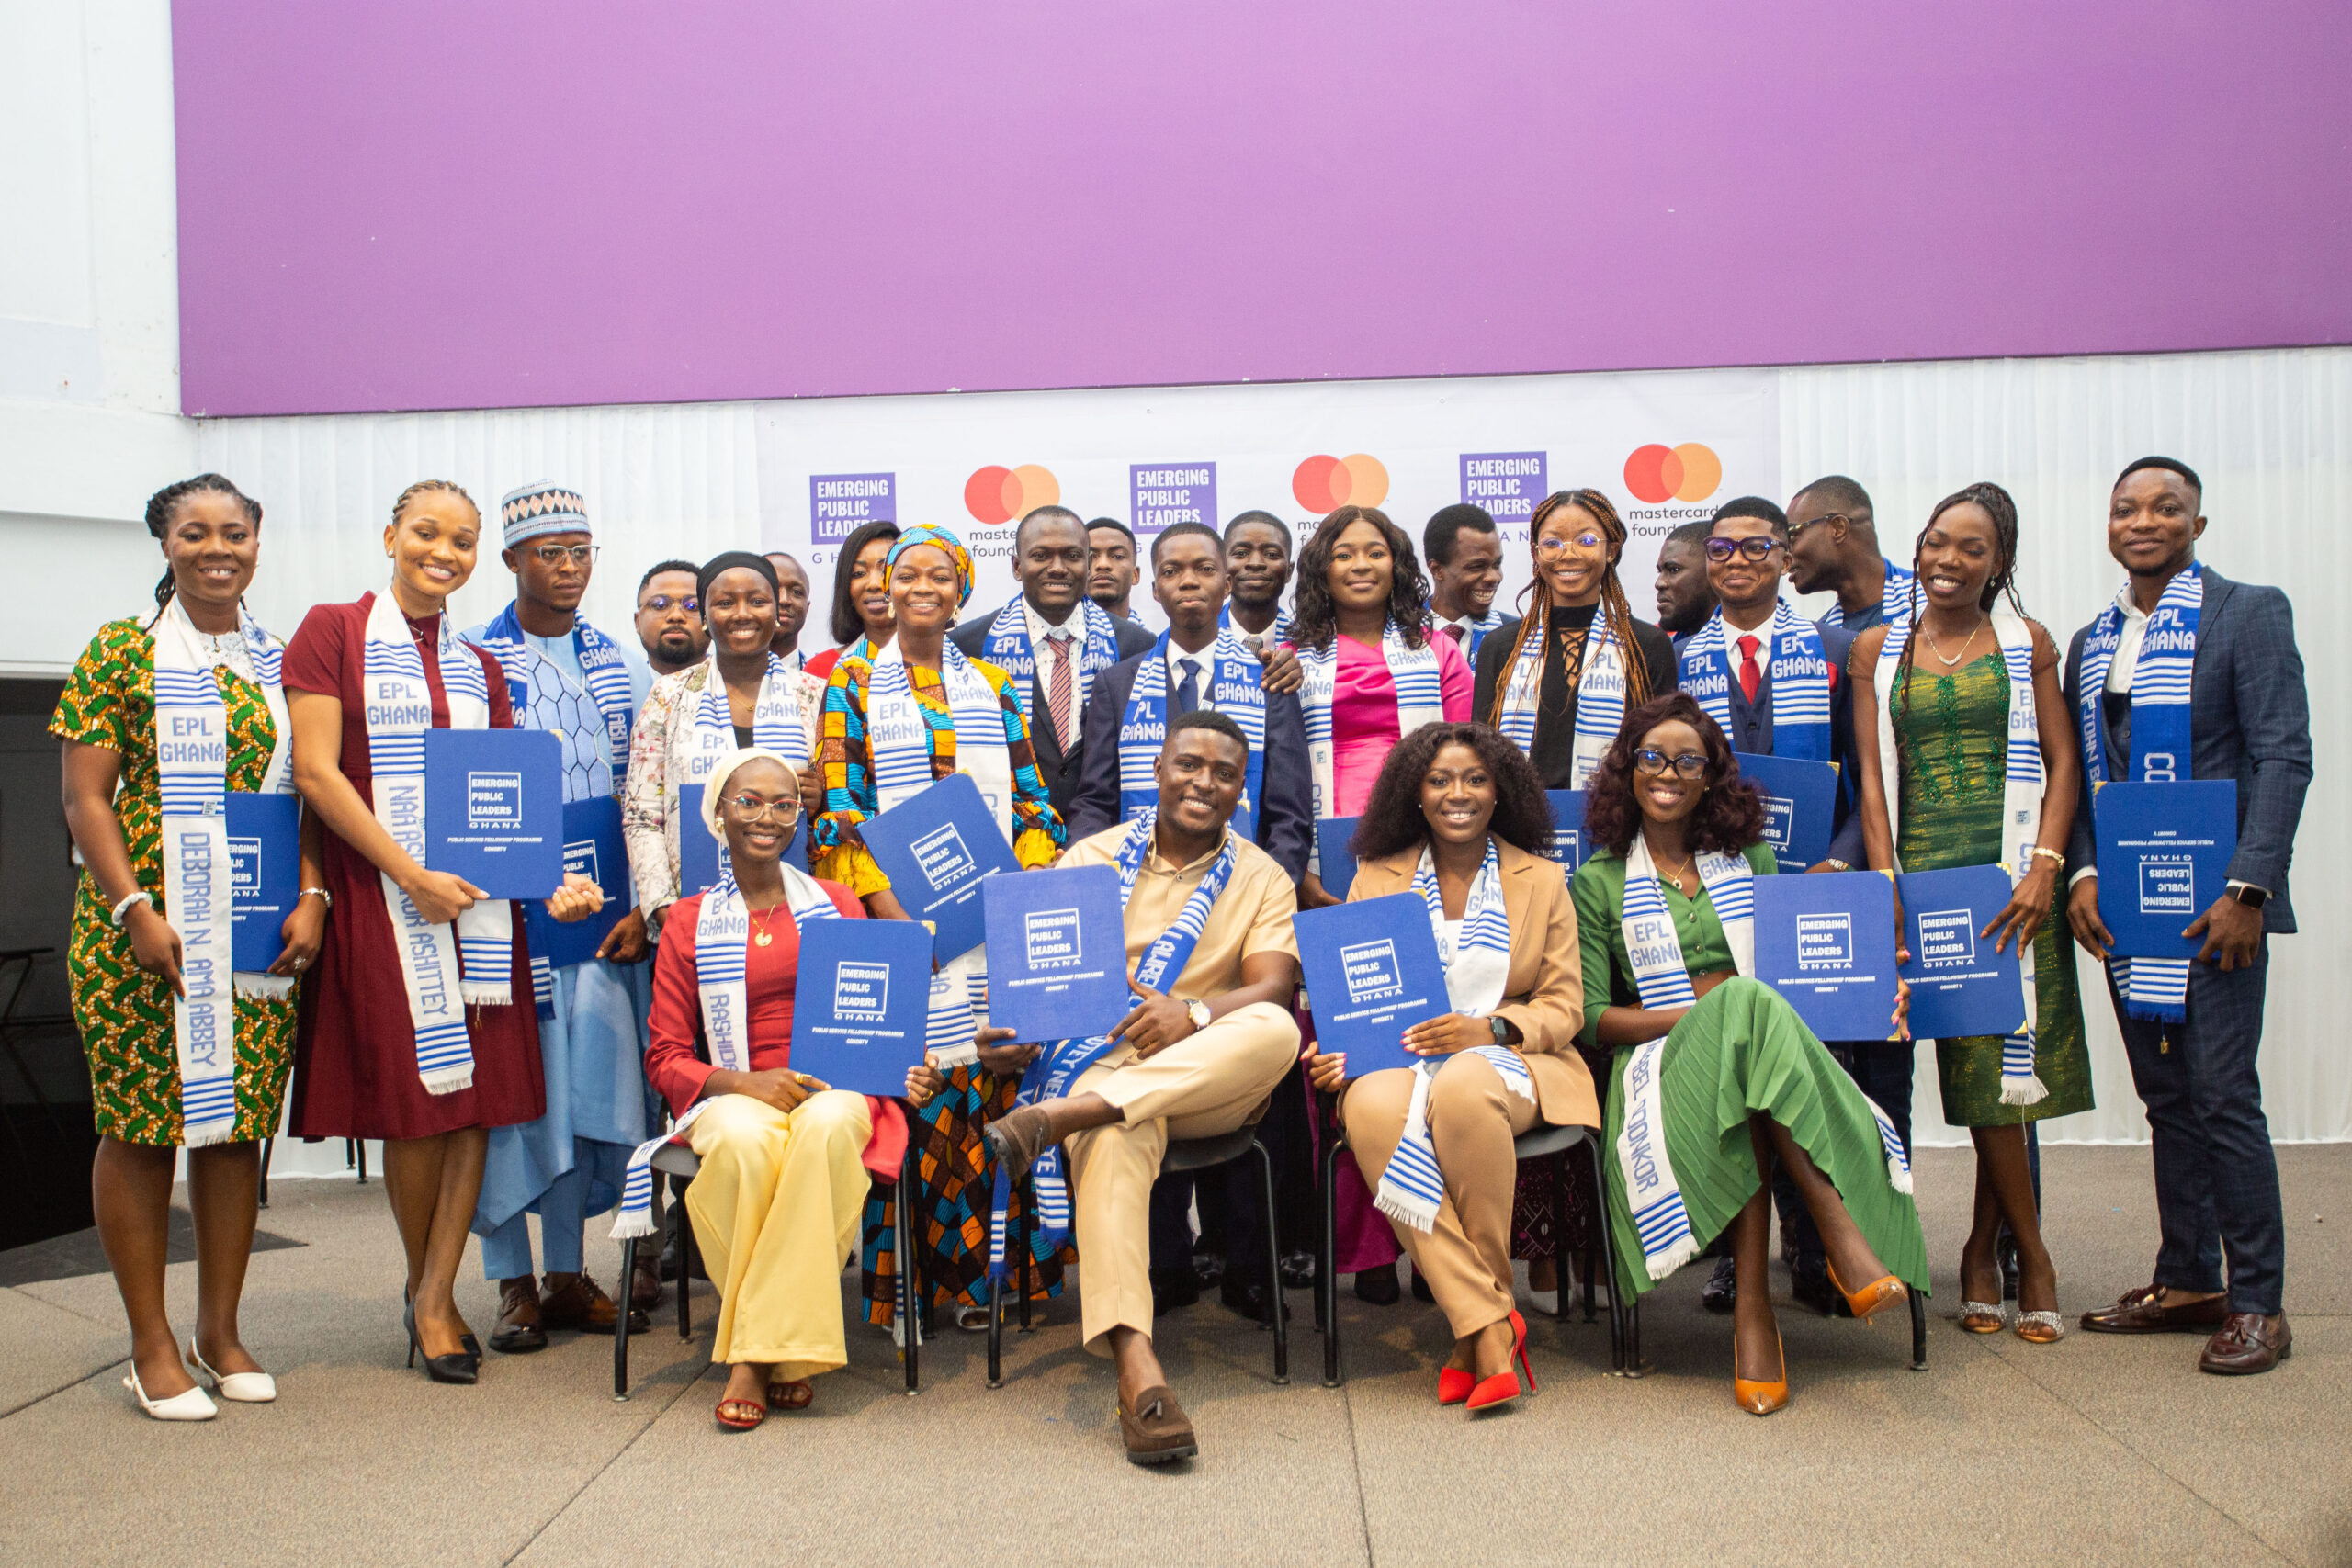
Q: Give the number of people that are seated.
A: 4